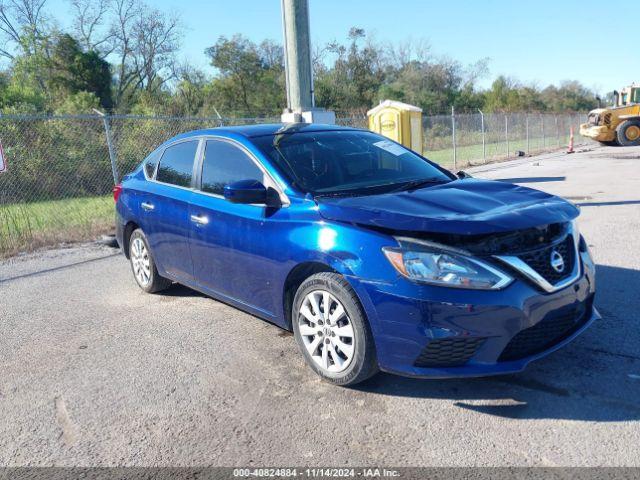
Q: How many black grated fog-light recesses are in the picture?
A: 1